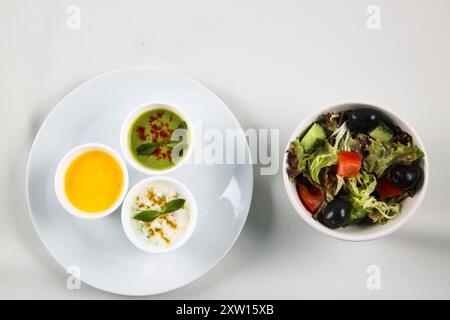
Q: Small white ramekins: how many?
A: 3